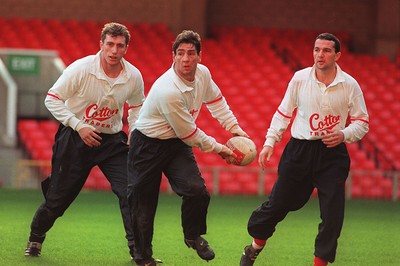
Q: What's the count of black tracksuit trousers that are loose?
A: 3